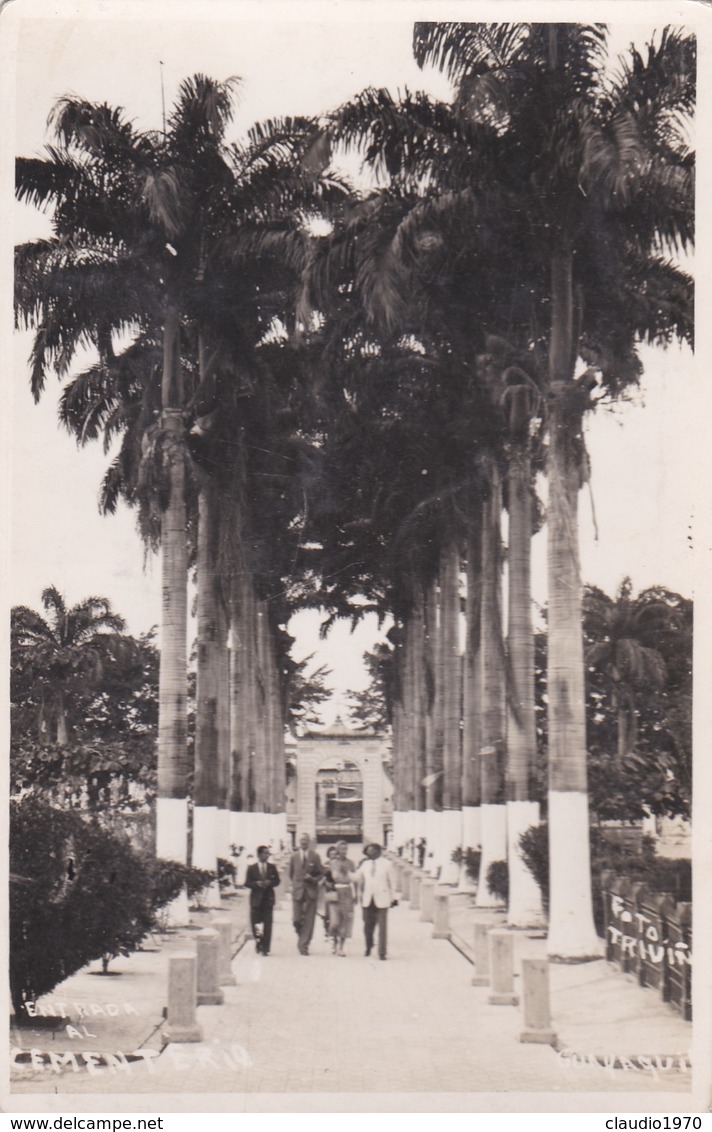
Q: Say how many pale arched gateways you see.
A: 1